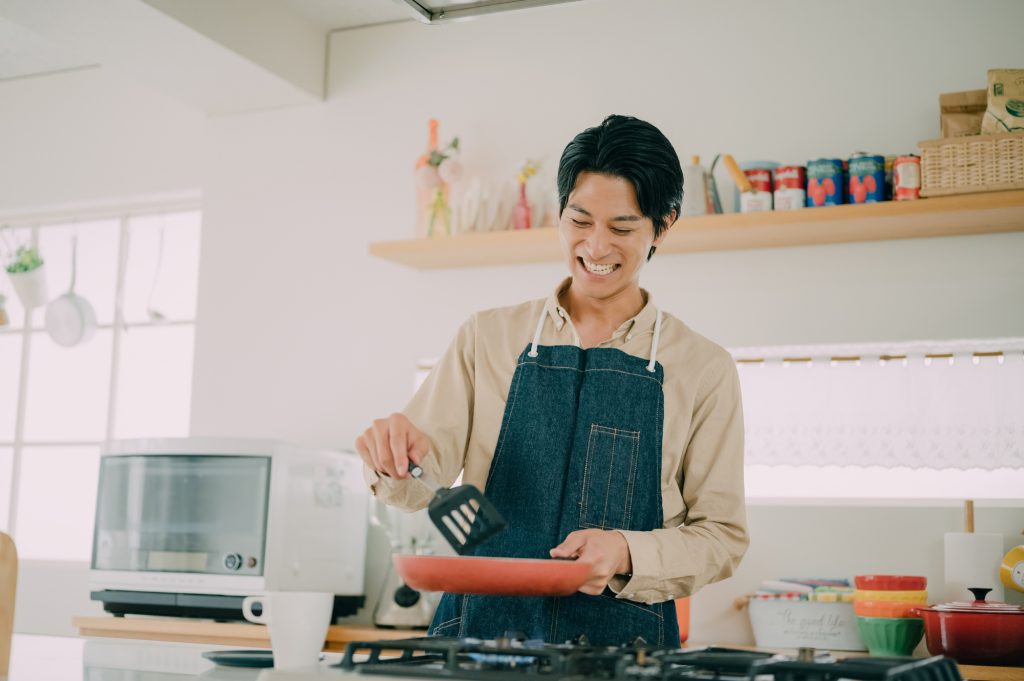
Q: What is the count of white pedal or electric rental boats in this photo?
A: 0